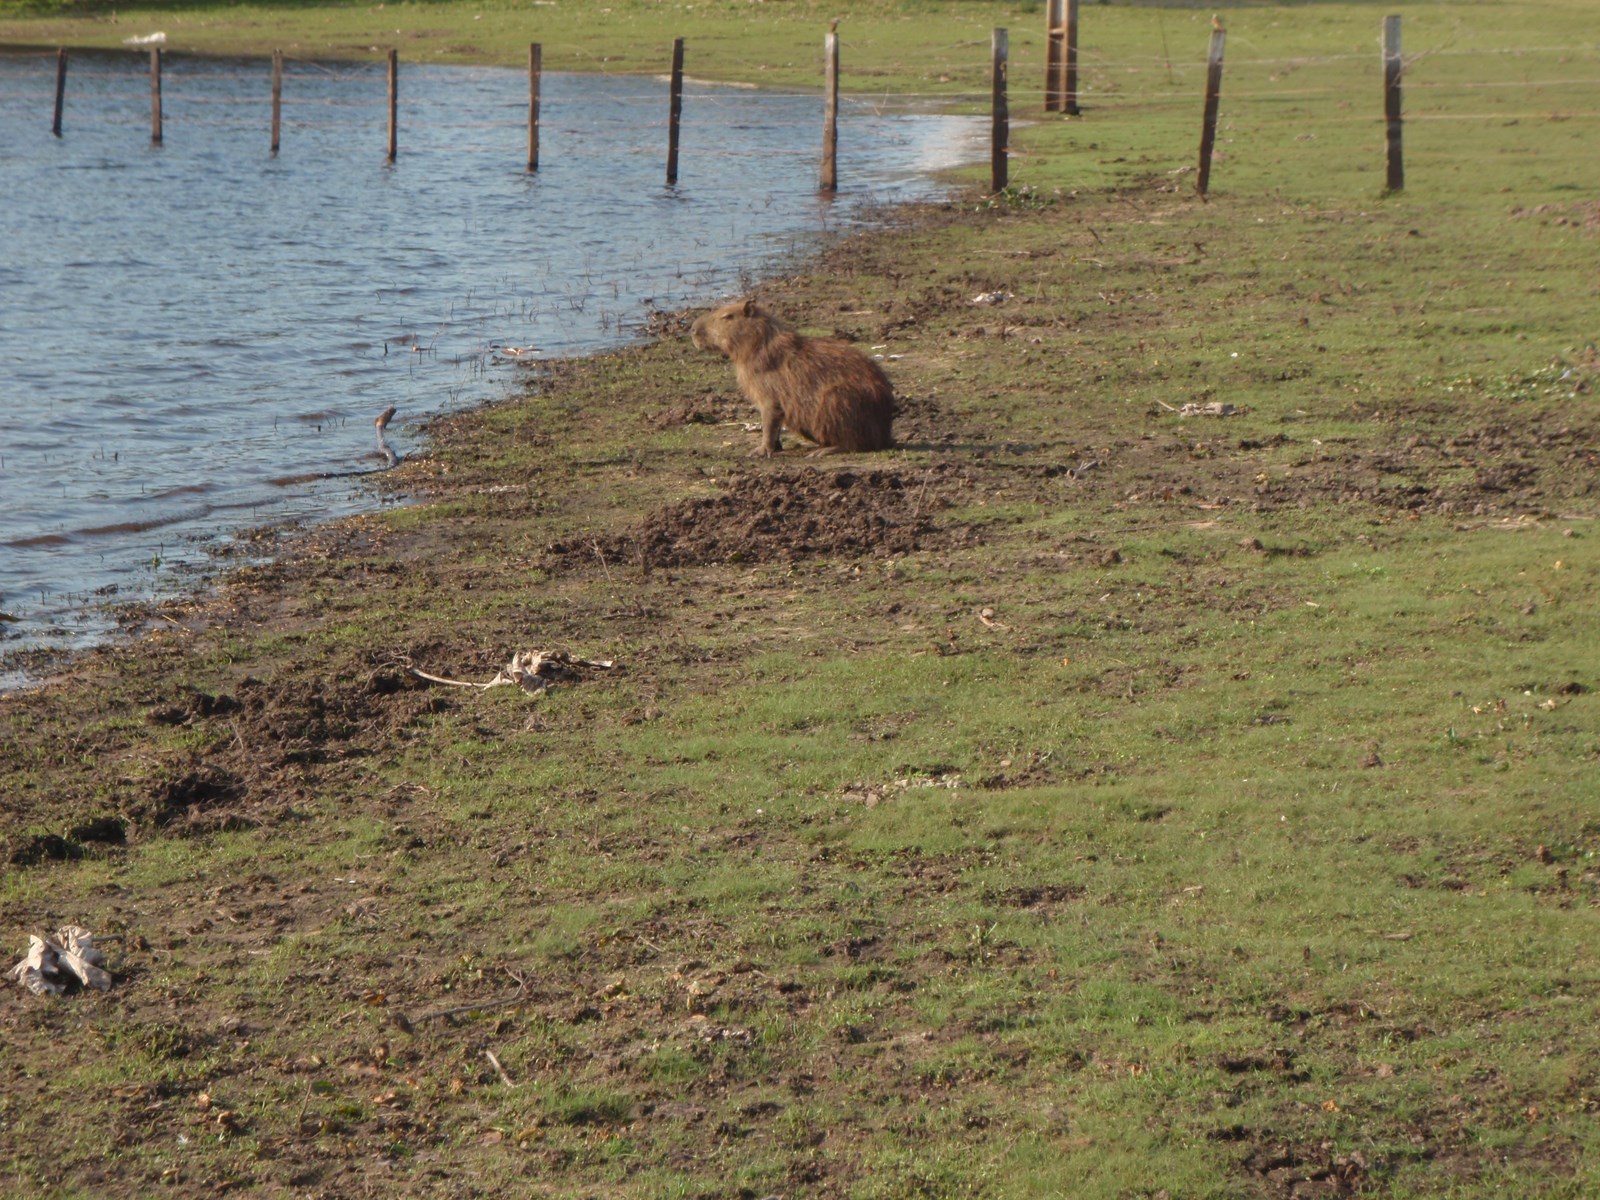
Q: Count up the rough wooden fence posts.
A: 10